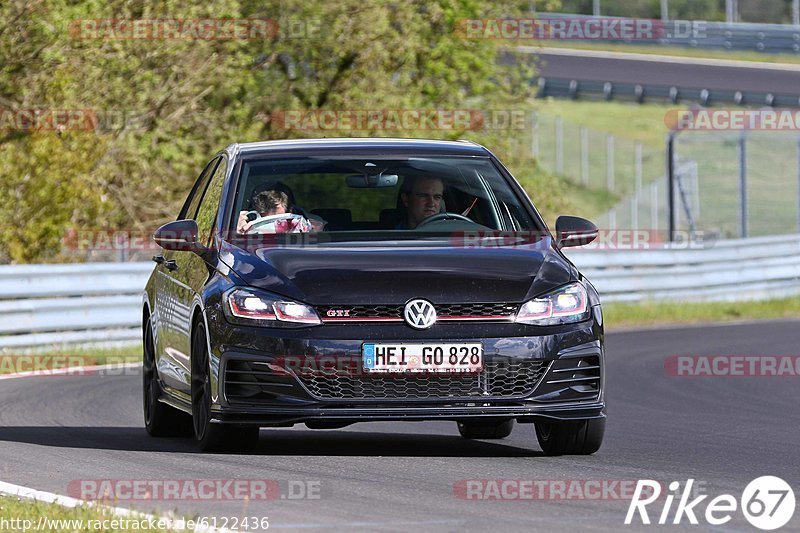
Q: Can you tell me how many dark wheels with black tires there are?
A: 4